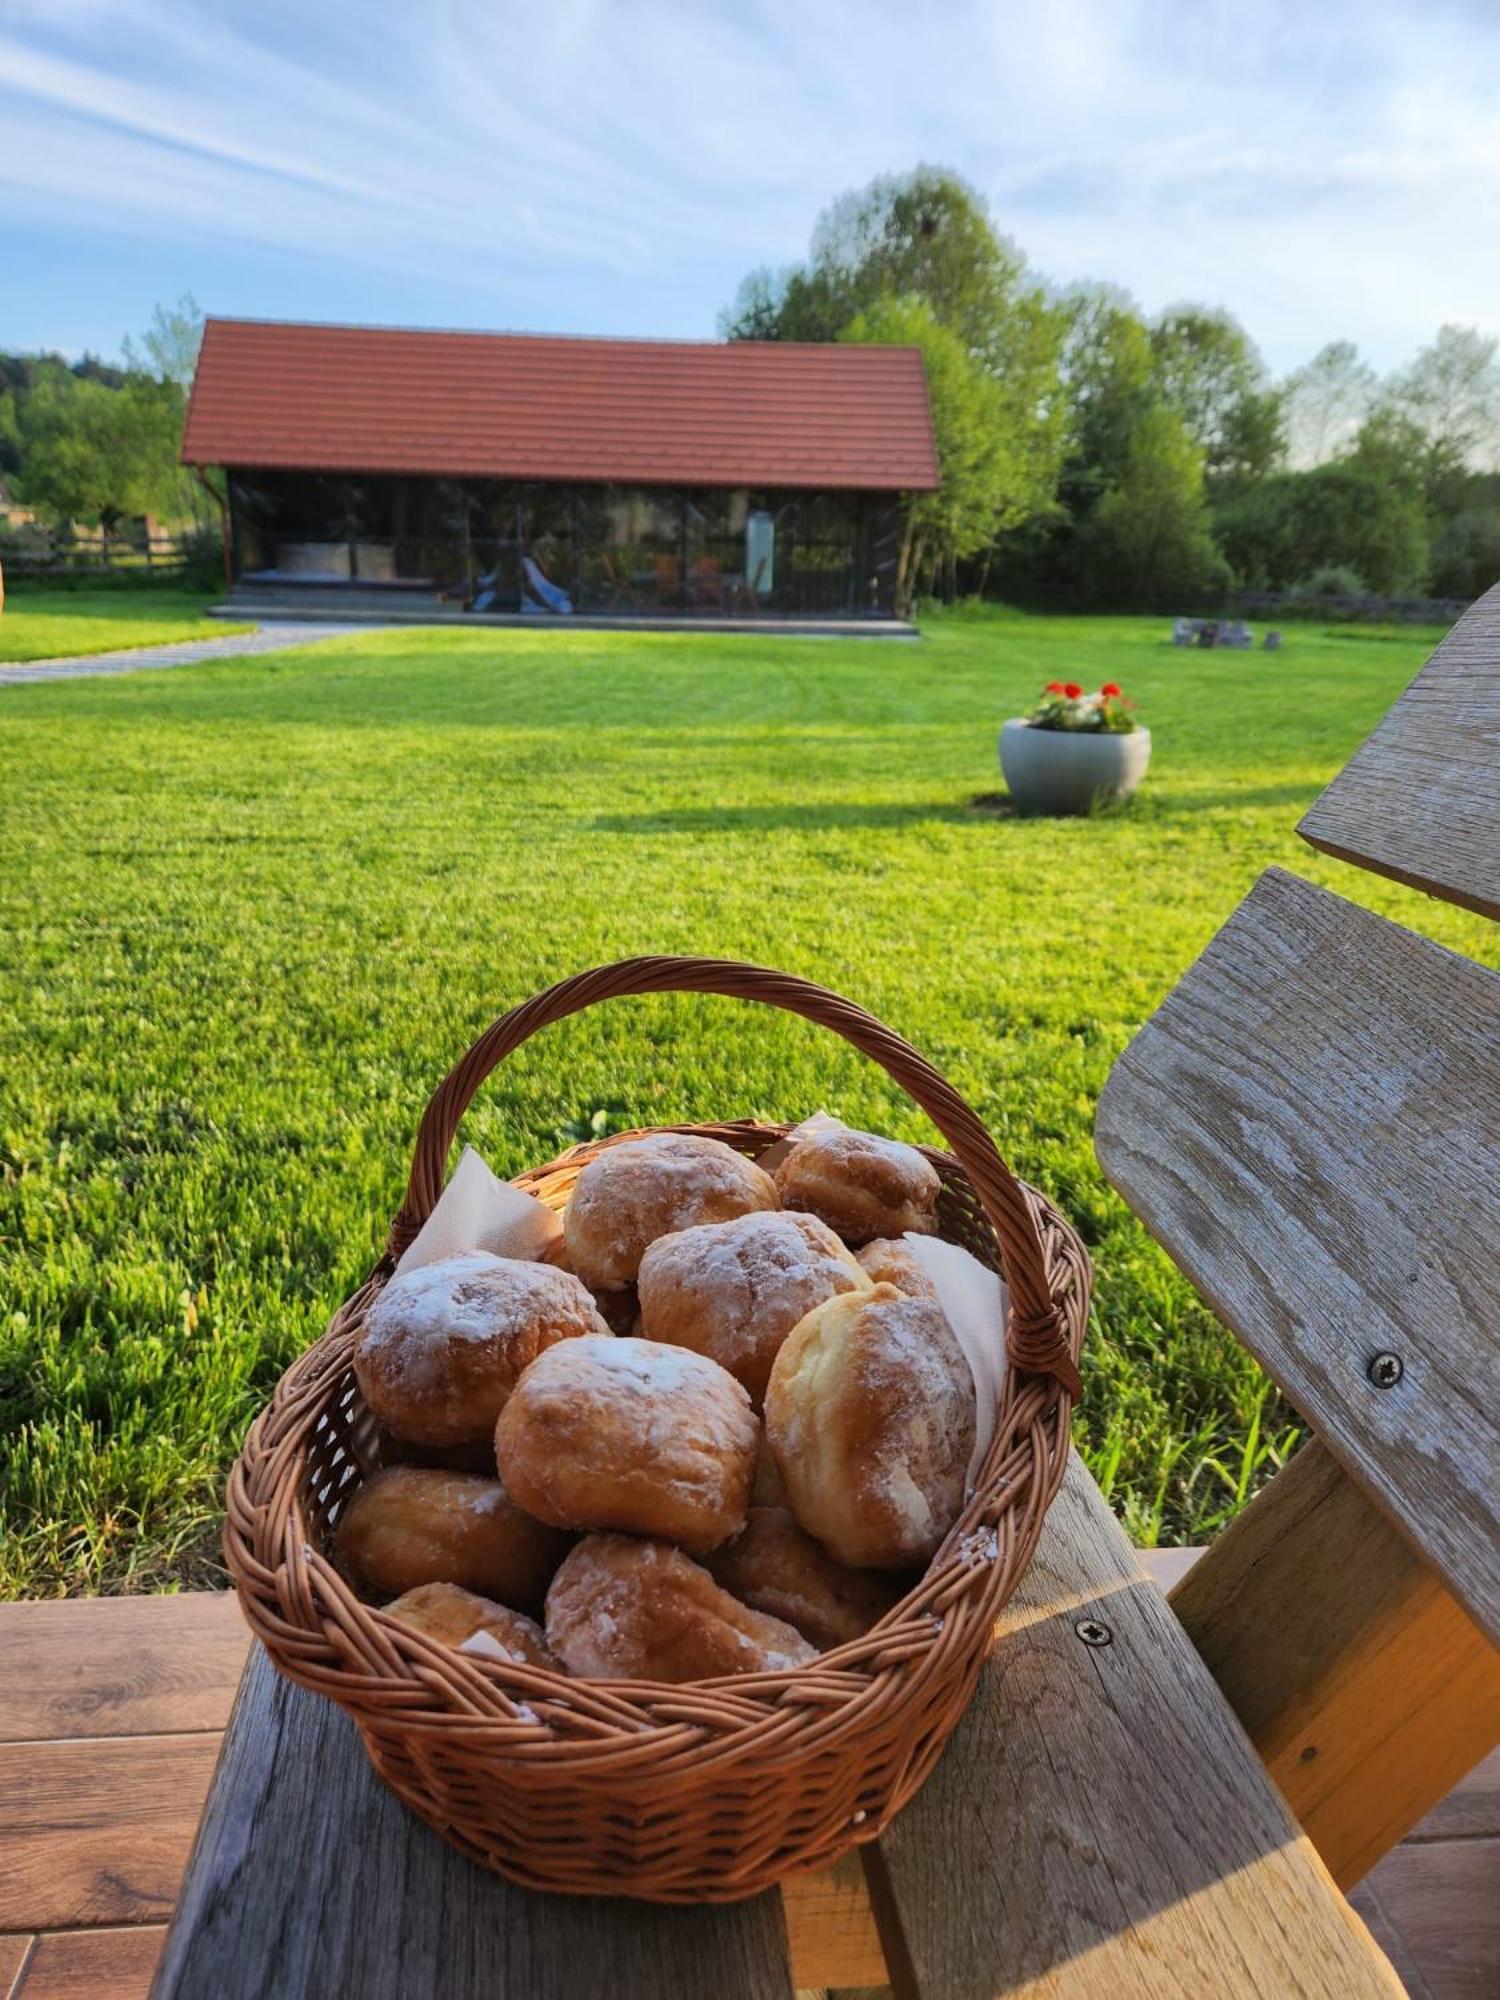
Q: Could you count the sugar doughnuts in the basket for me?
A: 11